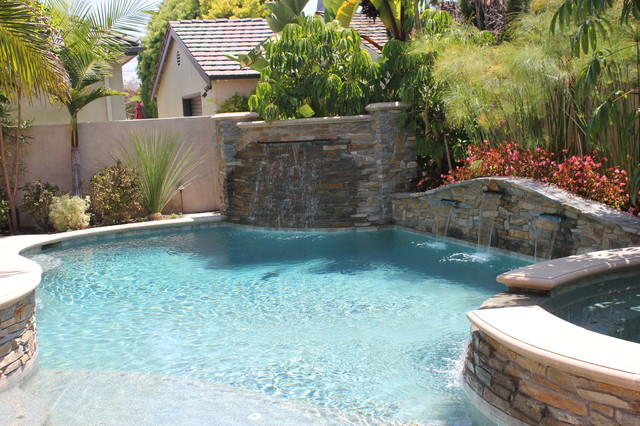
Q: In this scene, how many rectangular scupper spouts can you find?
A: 3